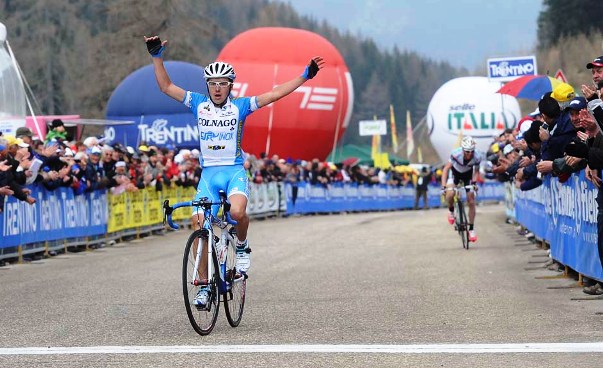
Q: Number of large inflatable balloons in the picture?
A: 3